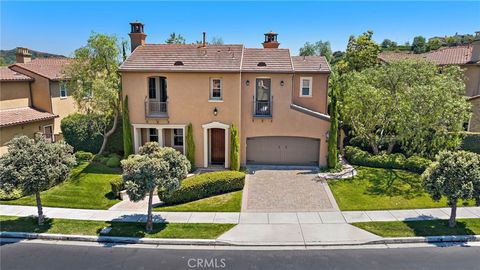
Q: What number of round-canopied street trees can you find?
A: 3